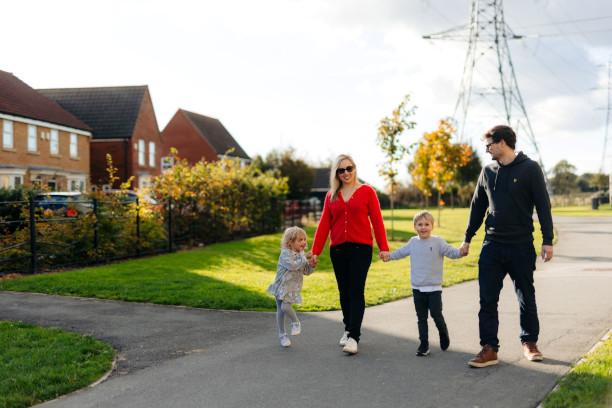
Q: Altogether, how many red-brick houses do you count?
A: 2